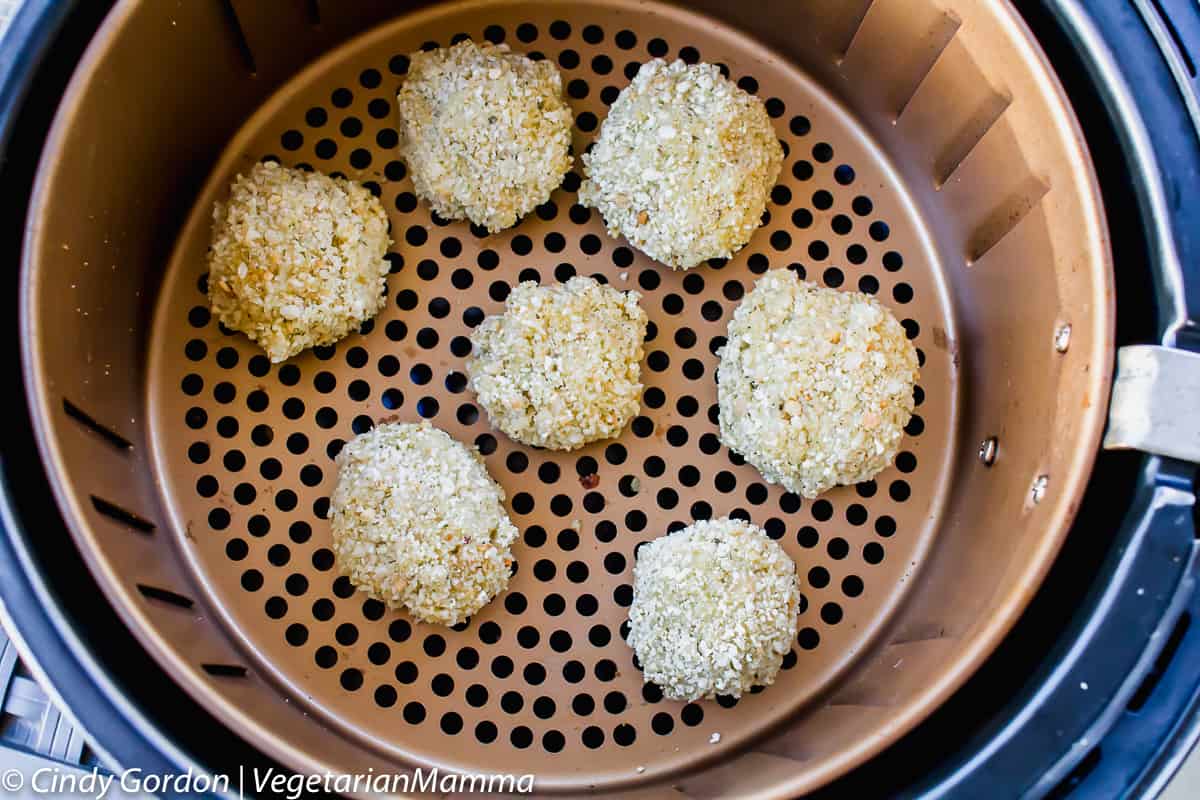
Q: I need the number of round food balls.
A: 7